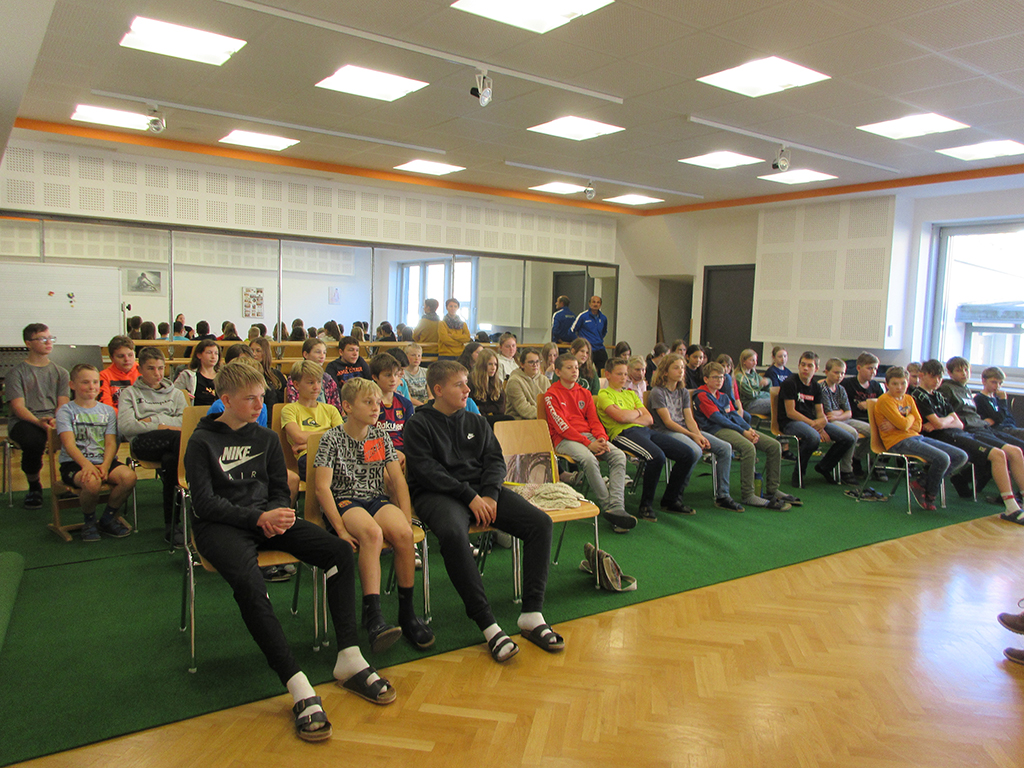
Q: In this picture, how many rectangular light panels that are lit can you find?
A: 14